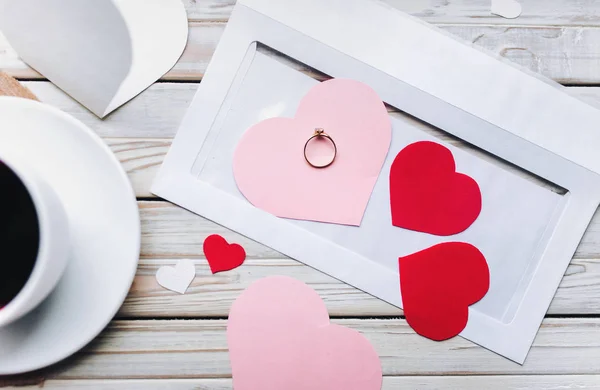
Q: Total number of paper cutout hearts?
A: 8